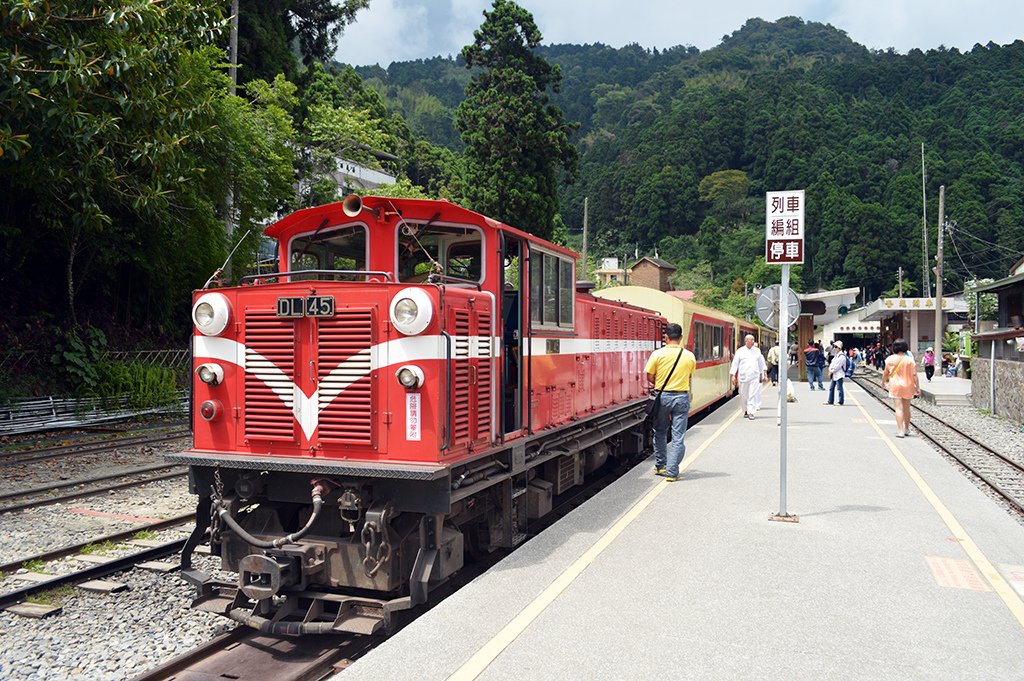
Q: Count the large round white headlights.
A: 2